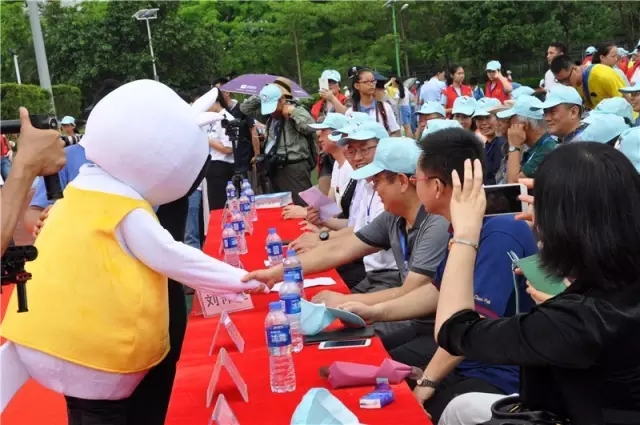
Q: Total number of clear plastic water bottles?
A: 10